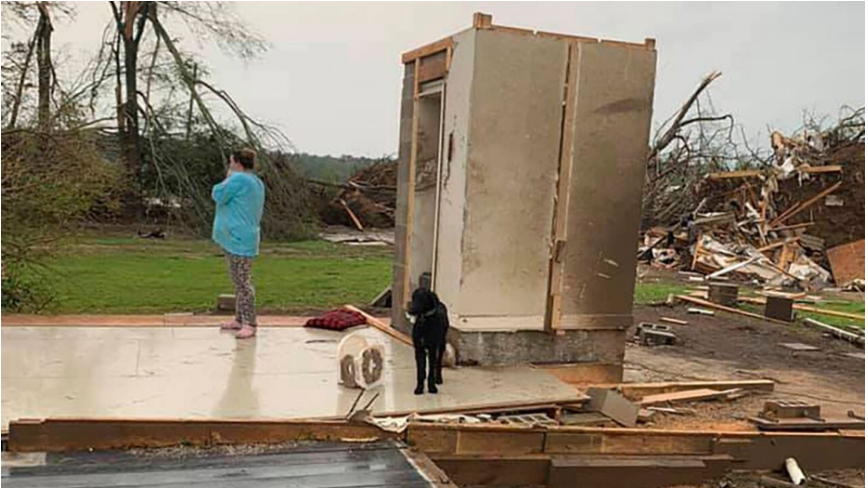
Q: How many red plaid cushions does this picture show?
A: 1